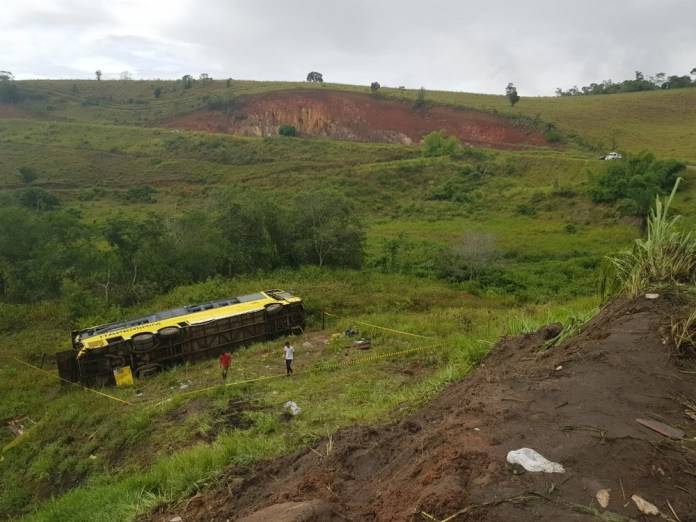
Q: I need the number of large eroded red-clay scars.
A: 1